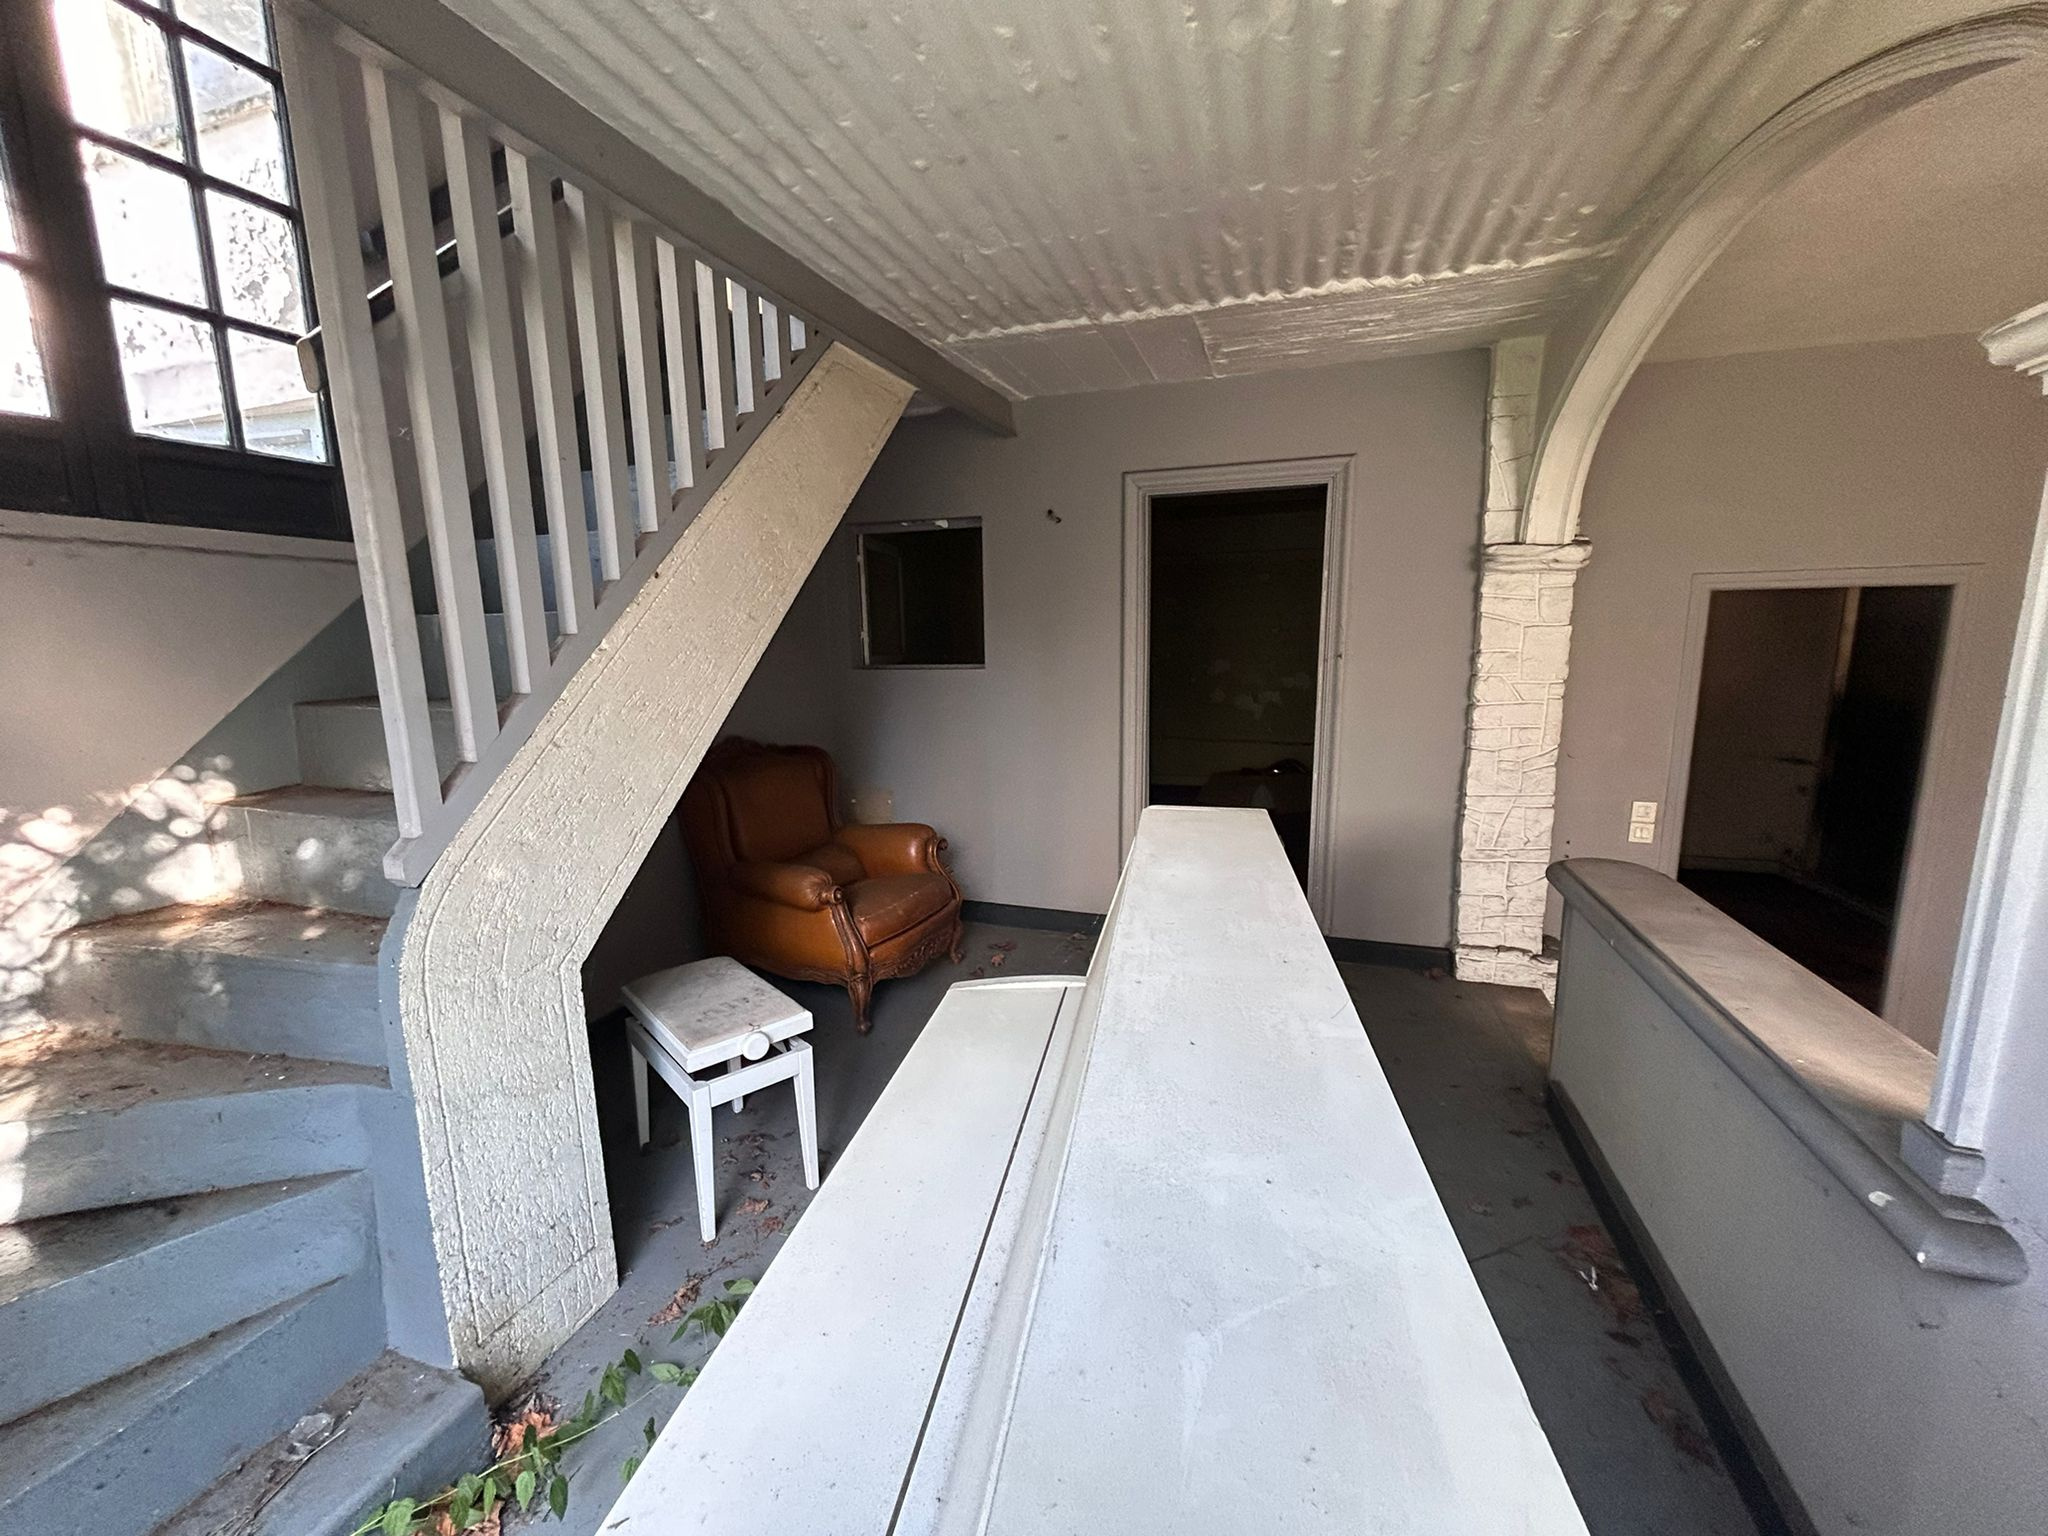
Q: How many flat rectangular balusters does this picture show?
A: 11